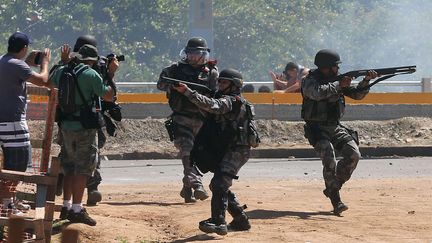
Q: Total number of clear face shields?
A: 1